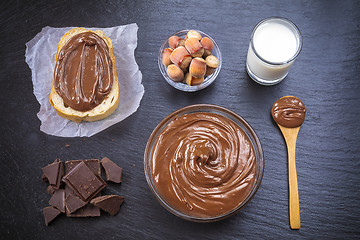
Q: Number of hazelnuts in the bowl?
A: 10